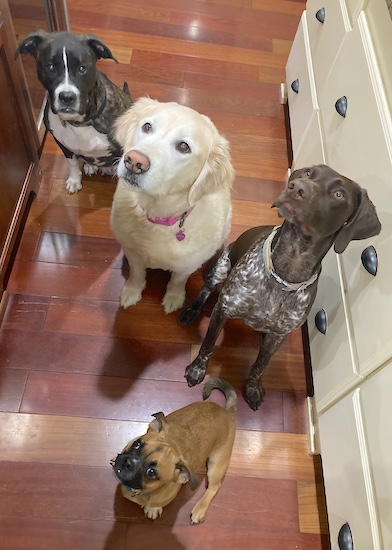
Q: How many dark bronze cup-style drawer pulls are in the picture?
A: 6